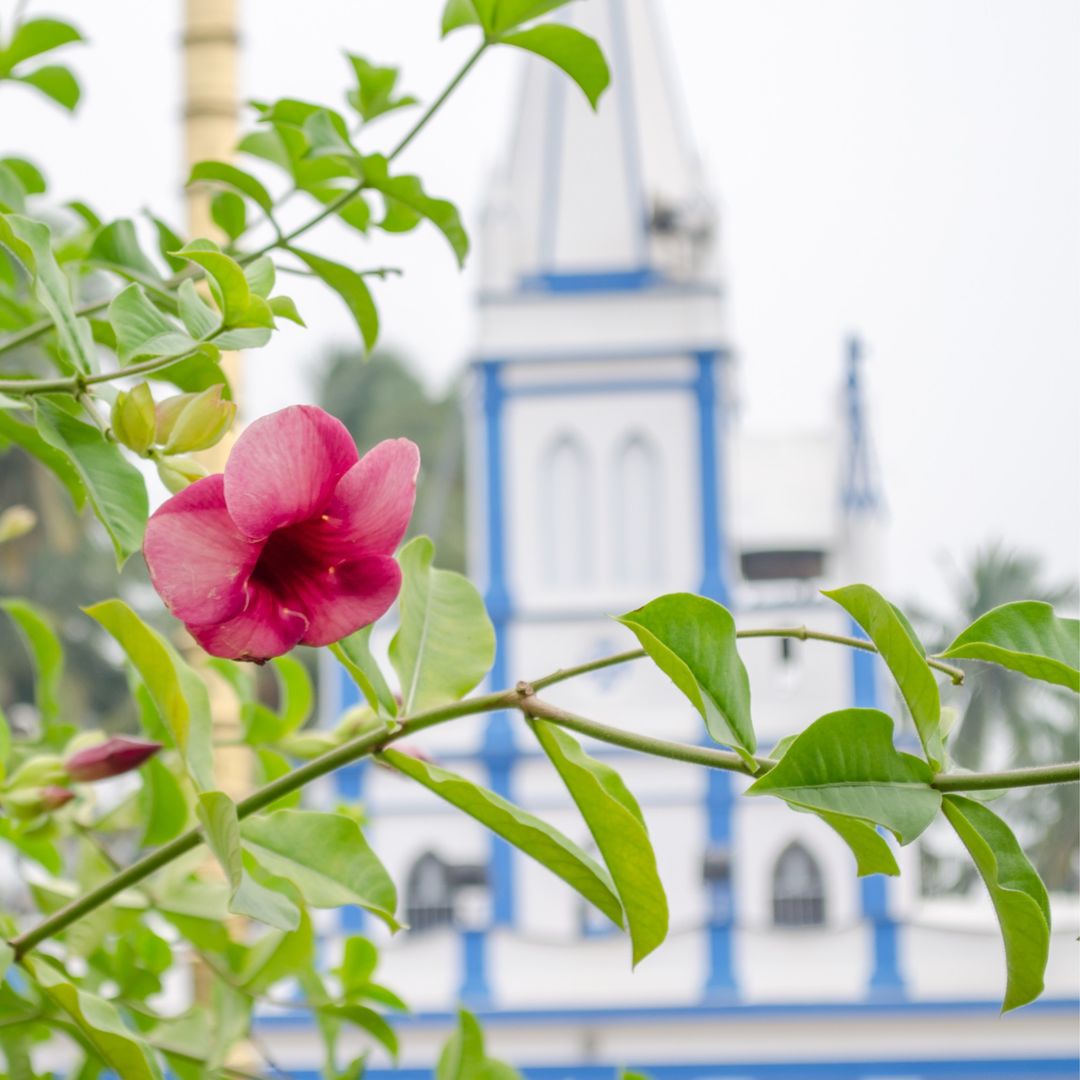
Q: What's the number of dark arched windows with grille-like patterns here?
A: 2